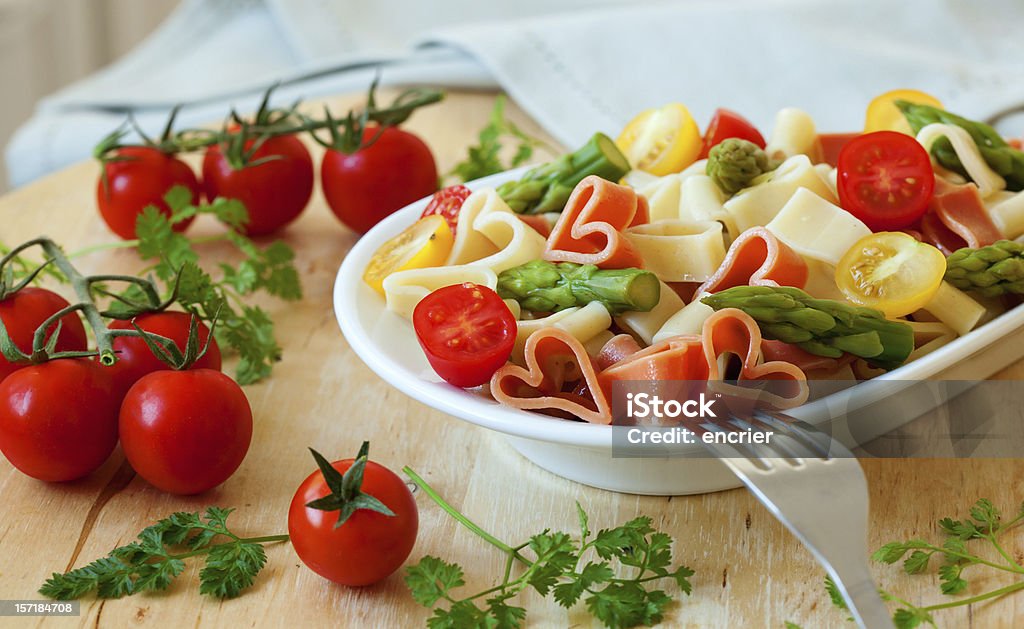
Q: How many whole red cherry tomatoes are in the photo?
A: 8